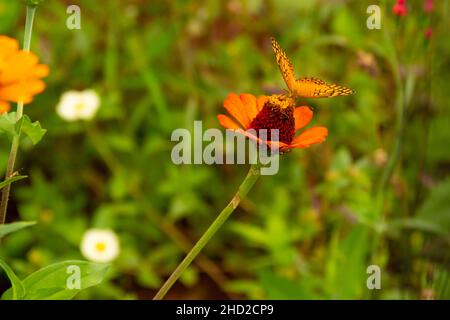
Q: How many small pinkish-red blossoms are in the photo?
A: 3